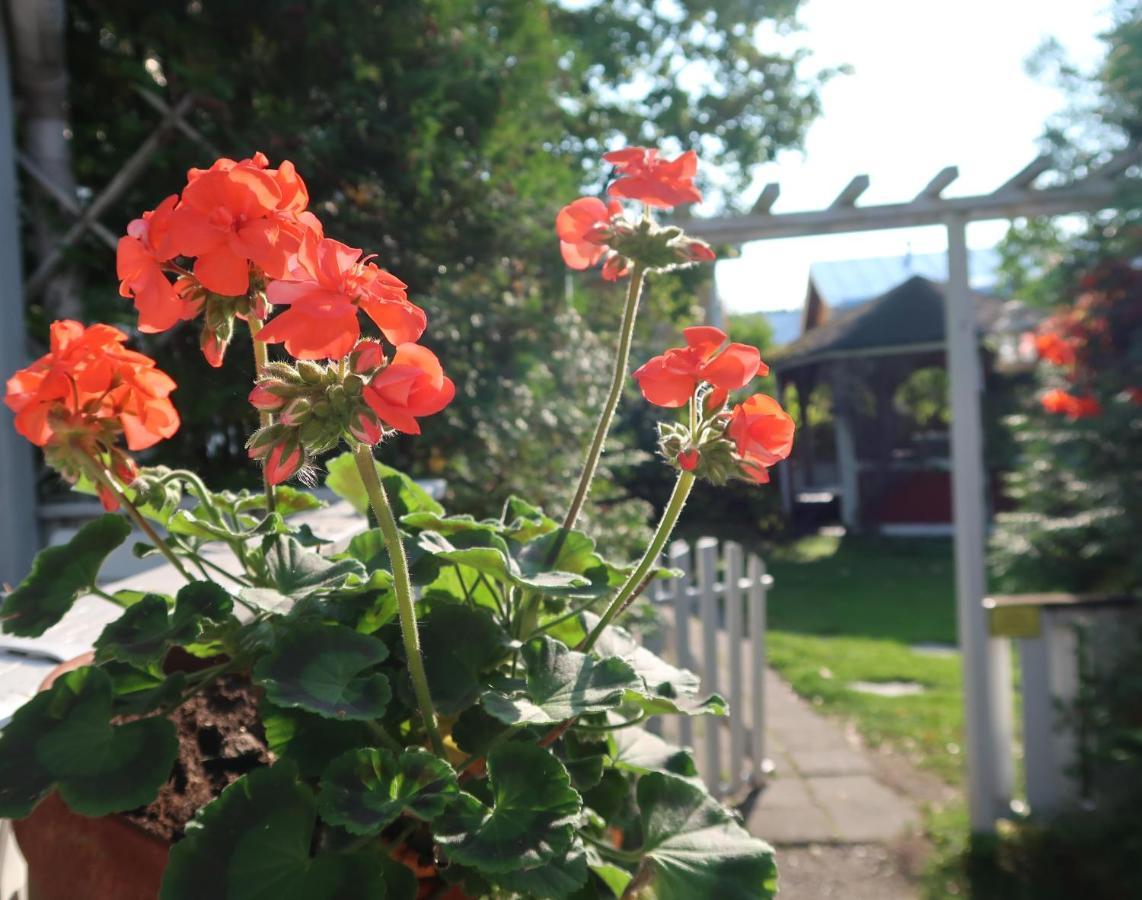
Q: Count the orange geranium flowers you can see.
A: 5